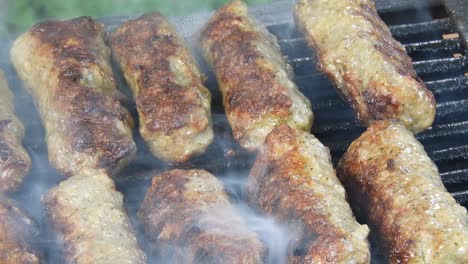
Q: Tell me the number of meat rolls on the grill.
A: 10